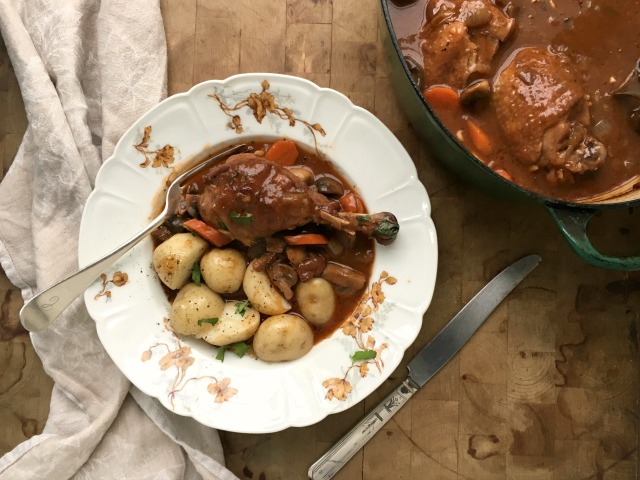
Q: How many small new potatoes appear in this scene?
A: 7